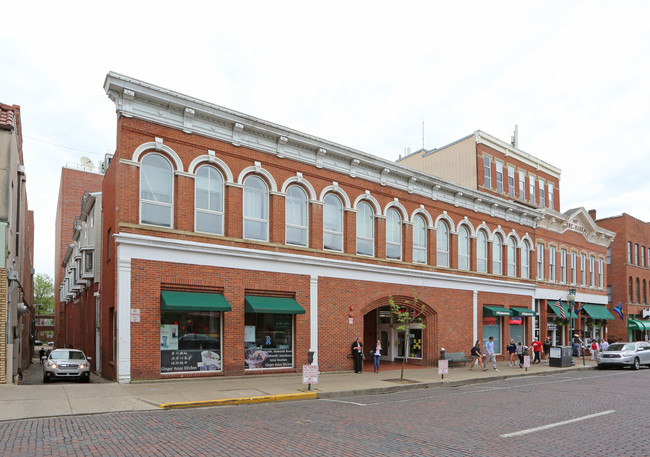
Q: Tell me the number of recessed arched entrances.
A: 1